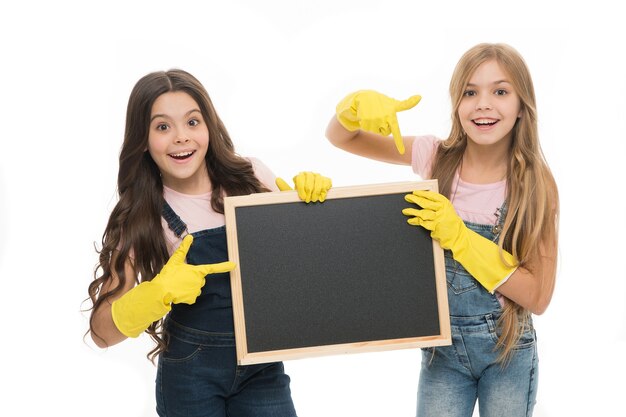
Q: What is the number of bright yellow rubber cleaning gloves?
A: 4